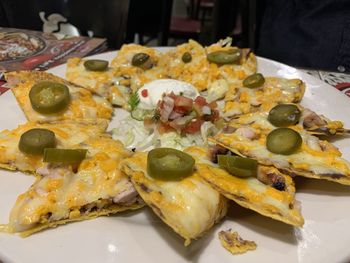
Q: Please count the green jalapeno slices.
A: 12